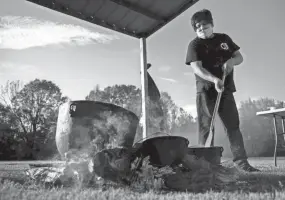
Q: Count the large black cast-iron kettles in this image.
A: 3